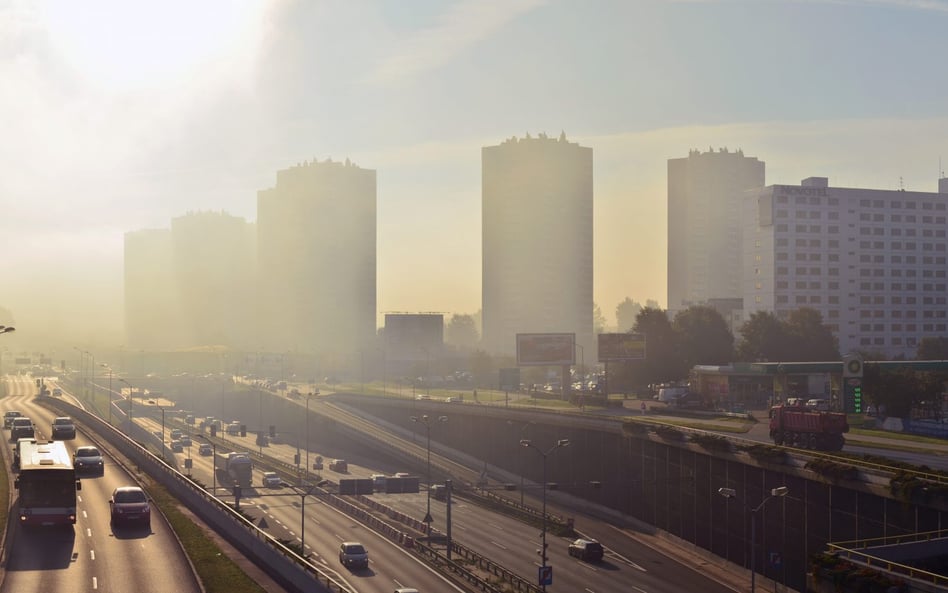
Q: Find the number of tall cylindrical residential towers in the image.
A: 5